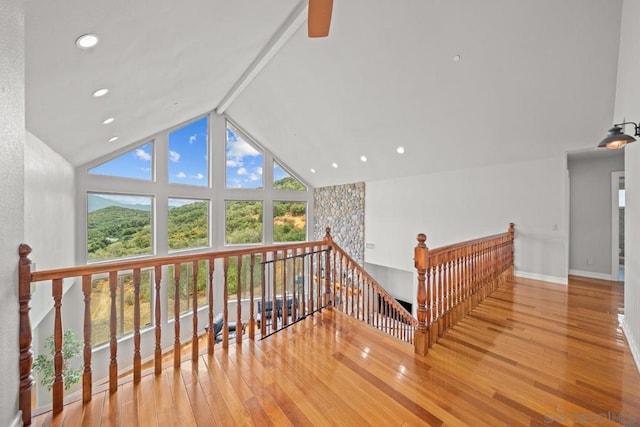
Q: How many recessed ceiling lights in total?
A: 8